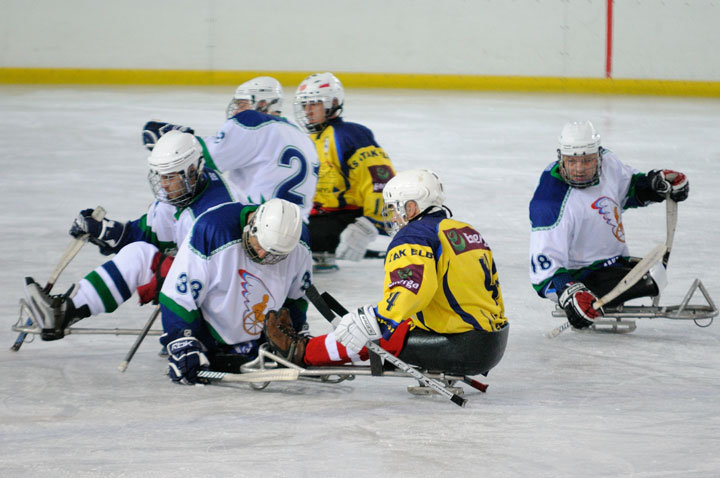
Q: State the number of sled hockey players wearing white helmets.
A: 6